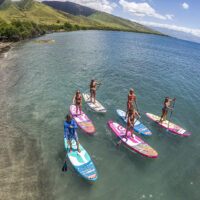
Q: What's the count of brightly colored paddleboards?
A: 6